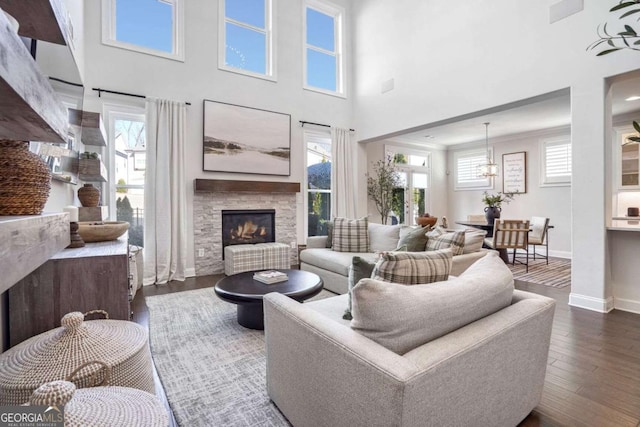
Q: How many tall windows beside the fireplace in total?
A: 2